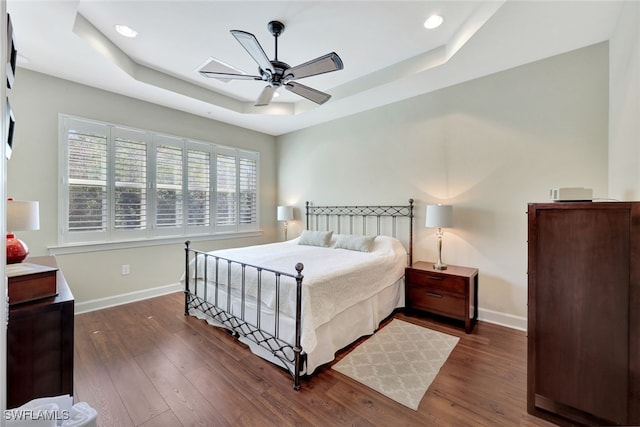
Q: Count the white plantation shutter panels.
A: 6